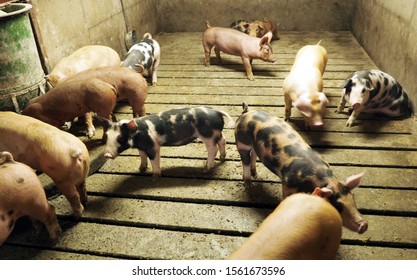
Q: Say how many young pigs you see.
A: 14